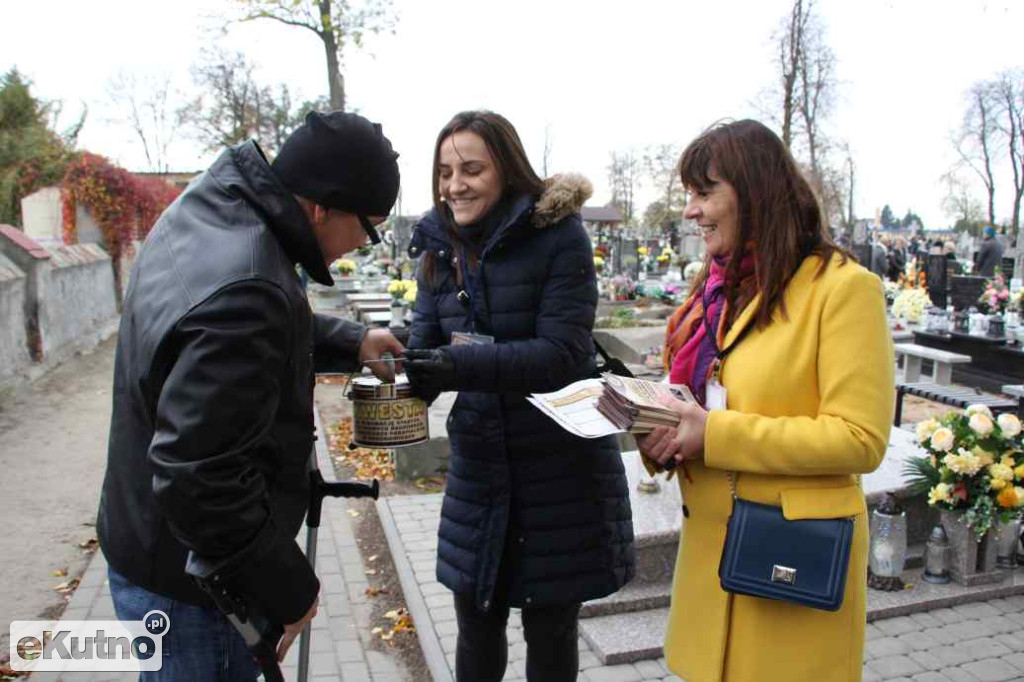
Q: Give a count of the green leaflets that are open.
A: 0